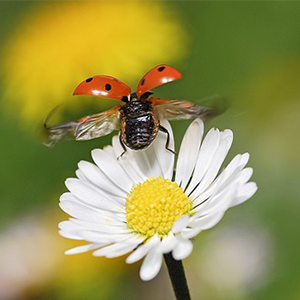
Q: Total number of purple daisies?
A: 0